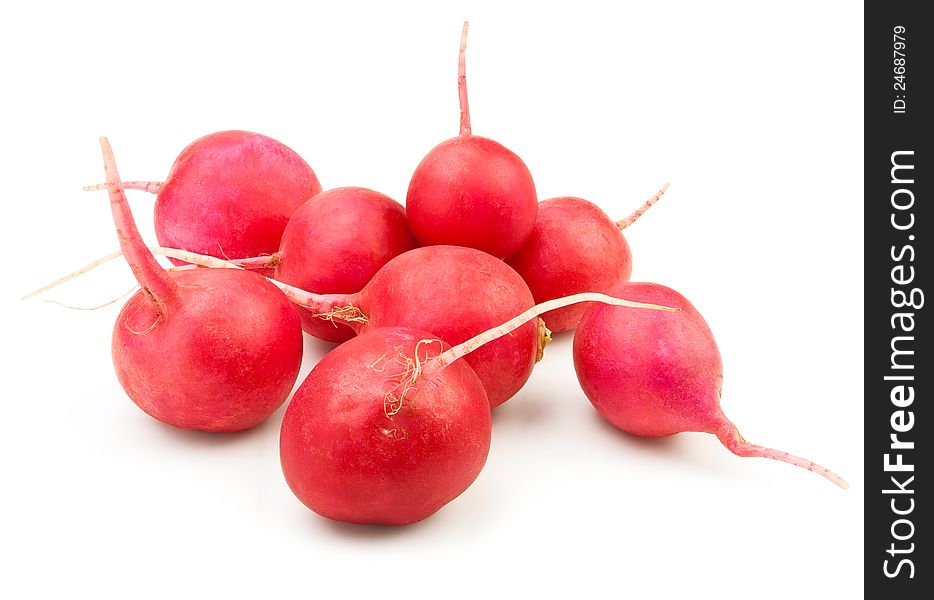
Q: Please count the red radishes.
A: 8